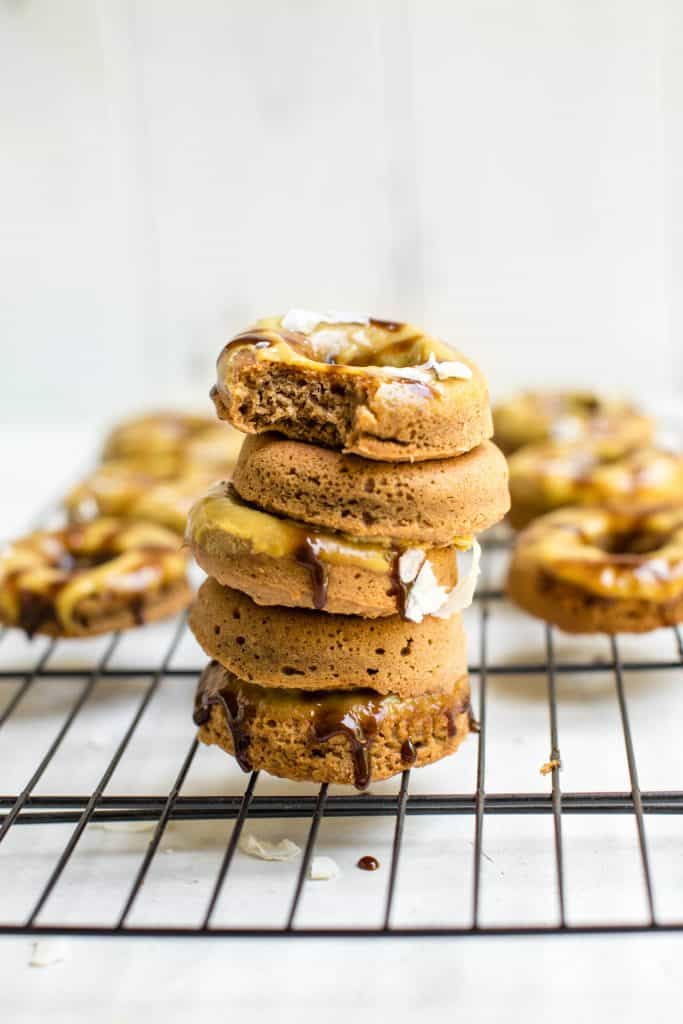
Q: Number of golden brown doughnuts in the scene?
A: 11